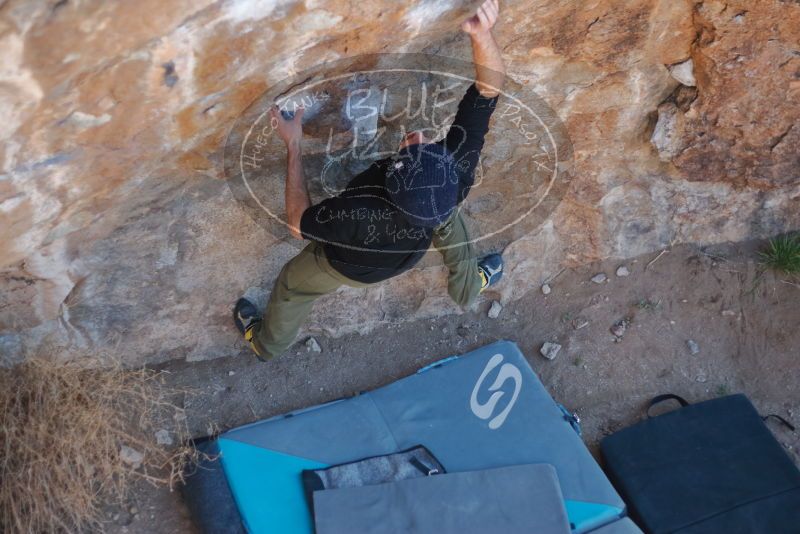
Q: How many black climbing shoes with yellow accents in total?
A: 2